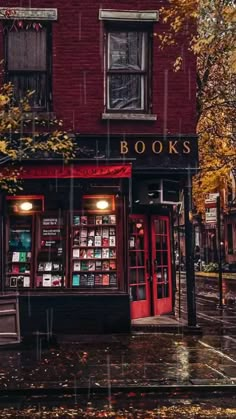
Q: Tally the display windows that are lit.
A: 2